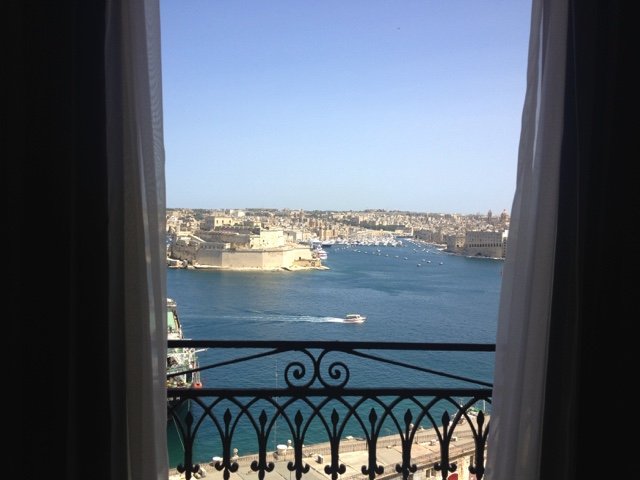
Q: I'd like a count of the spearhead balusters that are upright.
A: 9